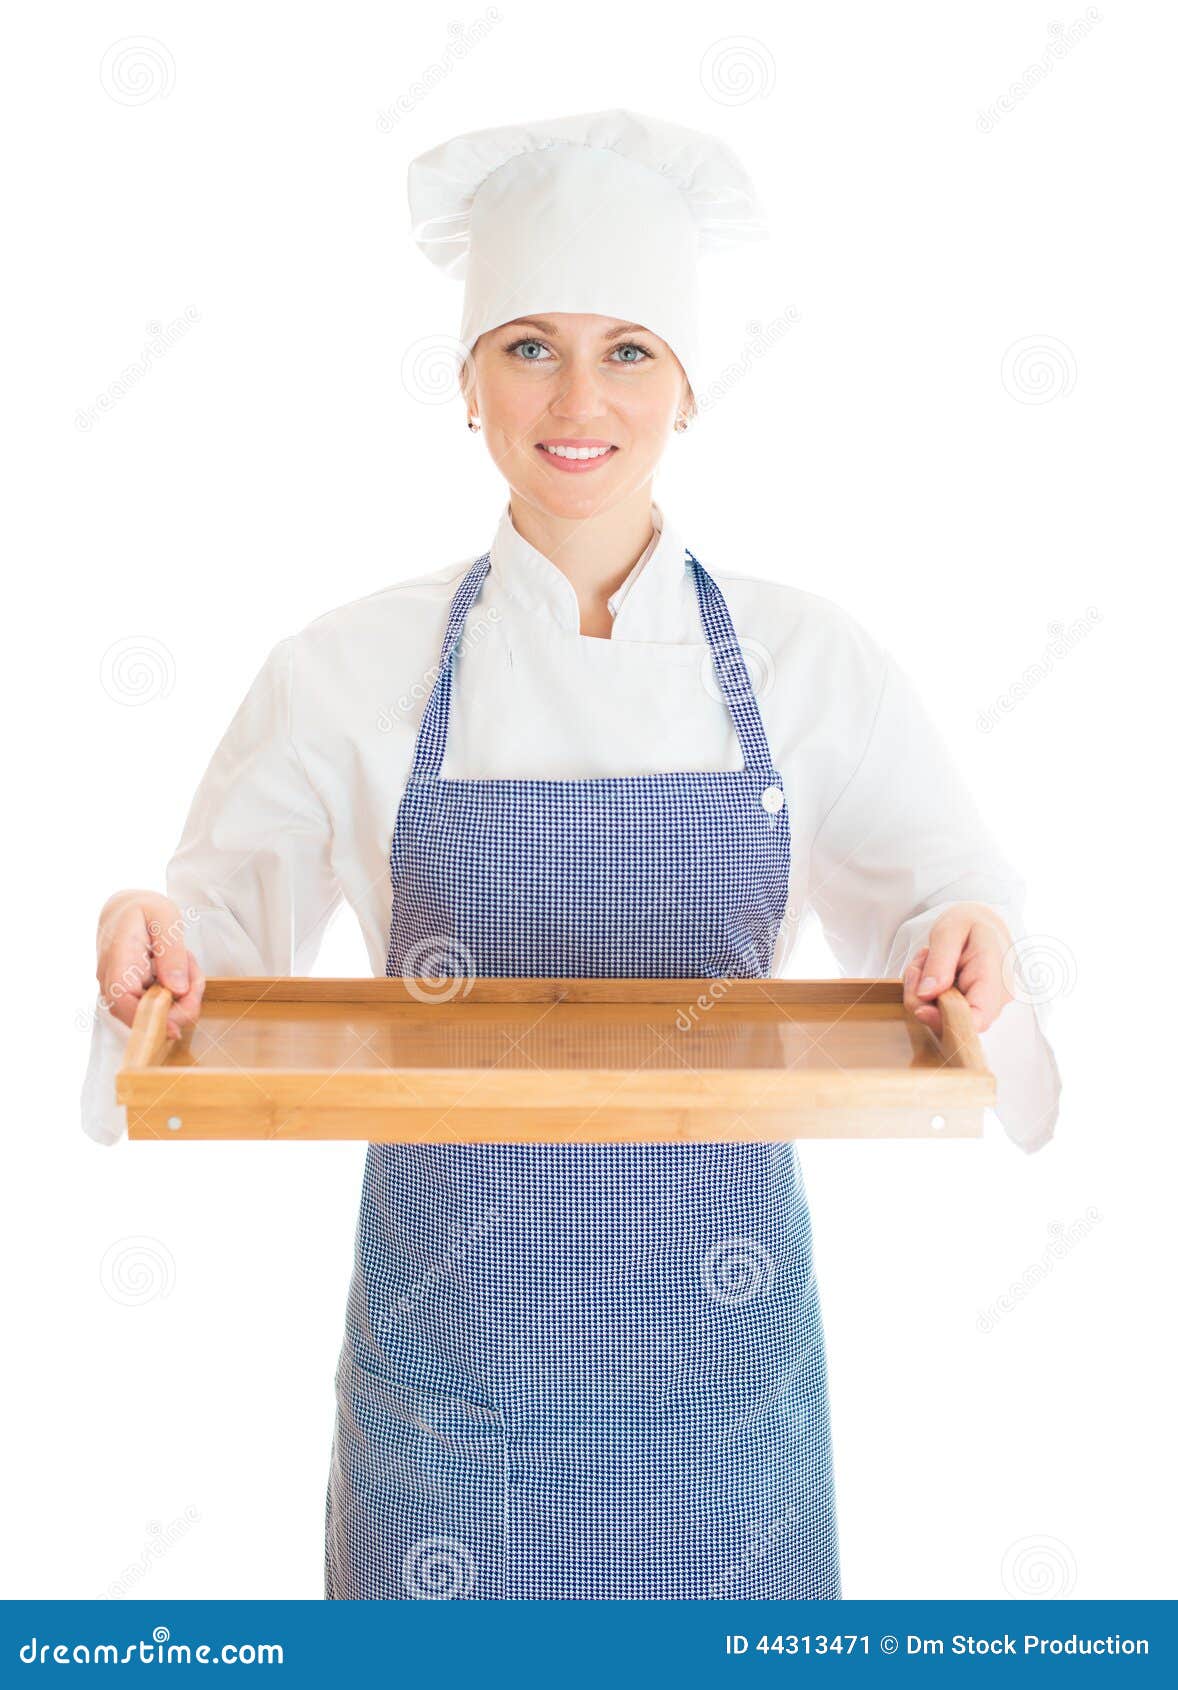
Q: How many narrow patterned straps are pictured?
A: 2